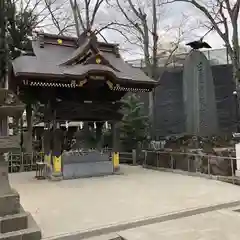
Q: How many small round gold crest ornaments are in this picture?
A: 2